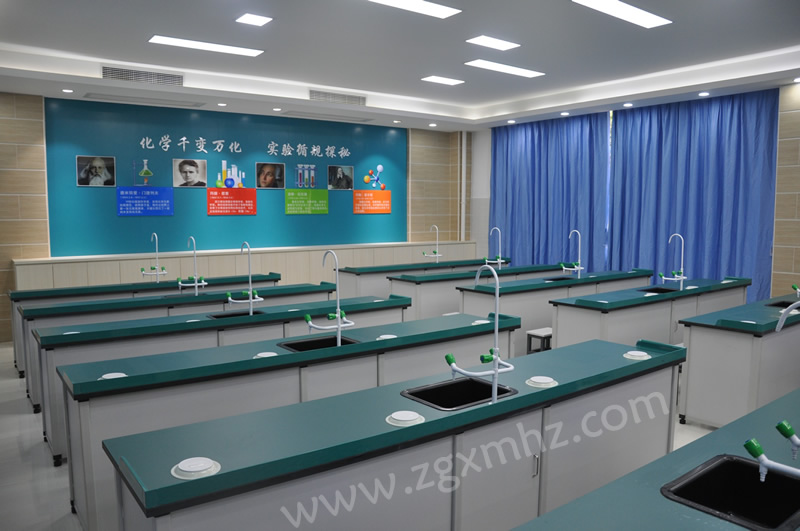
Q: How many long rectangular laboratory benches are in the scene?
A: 11